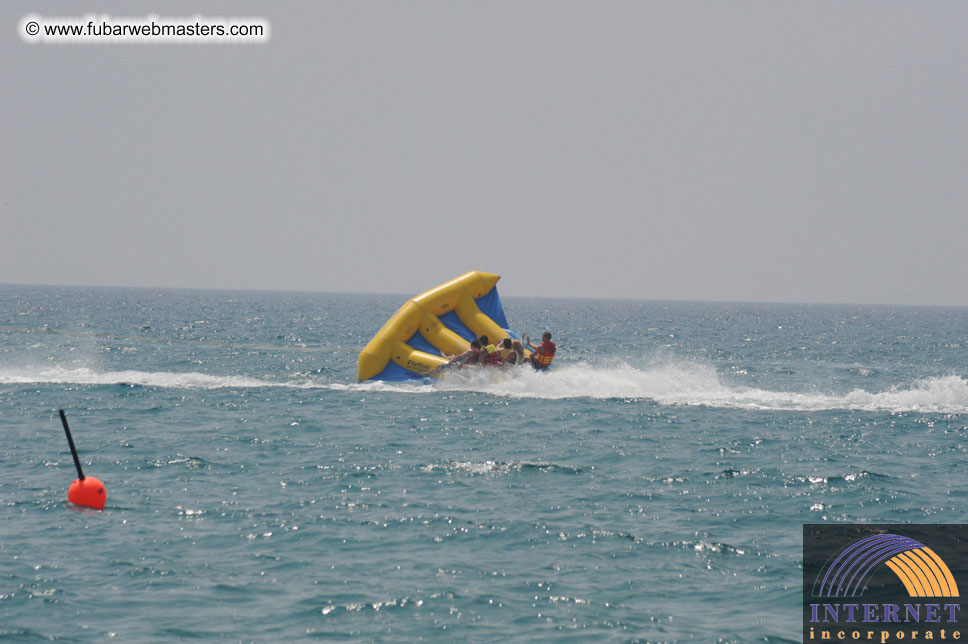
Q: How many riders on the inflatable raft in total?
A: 5